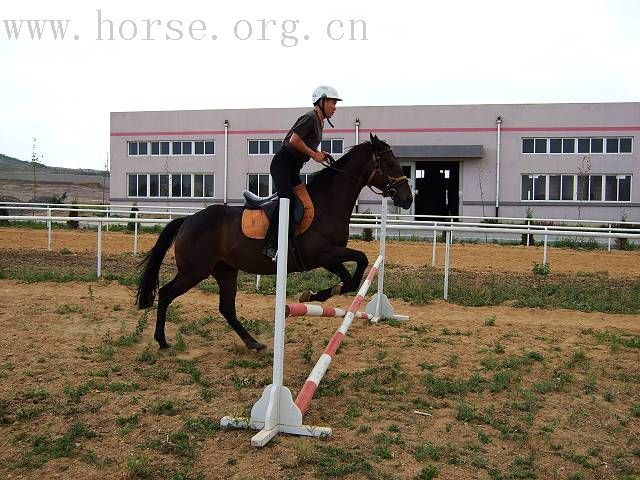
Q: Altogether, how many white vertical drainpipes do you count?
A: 3